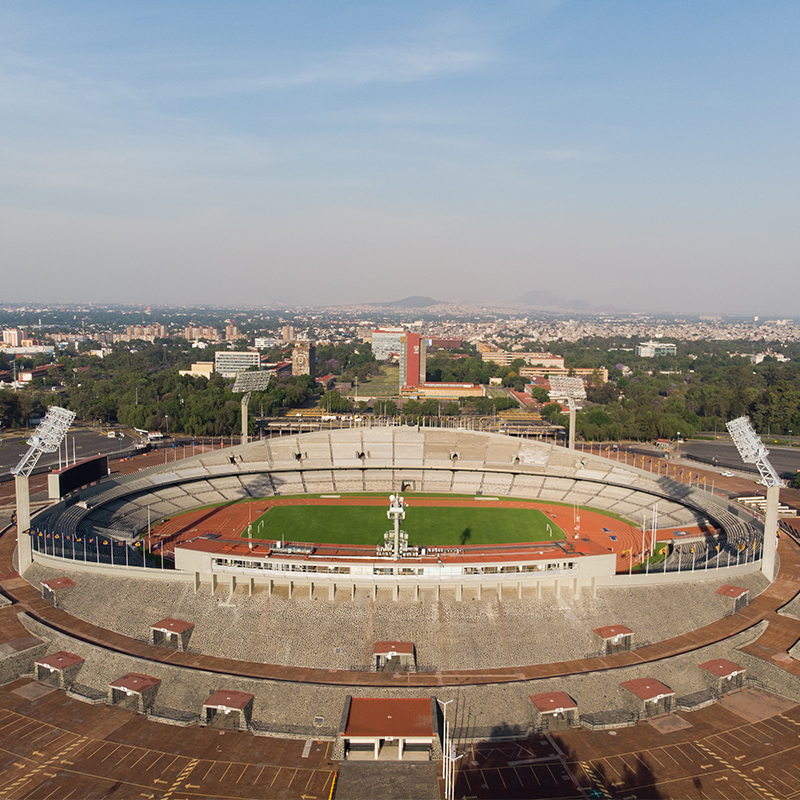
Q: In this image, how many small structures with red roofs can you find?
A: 11